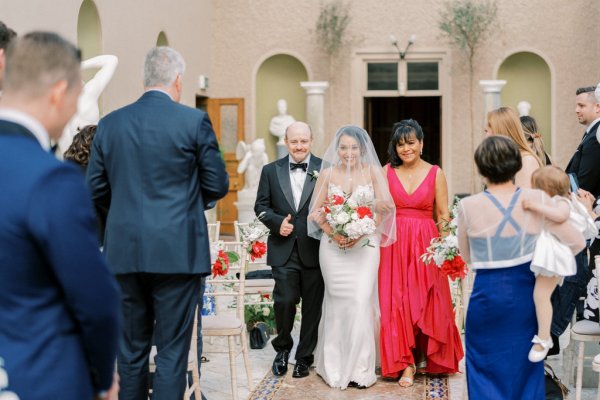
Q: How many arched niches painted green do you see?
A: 4